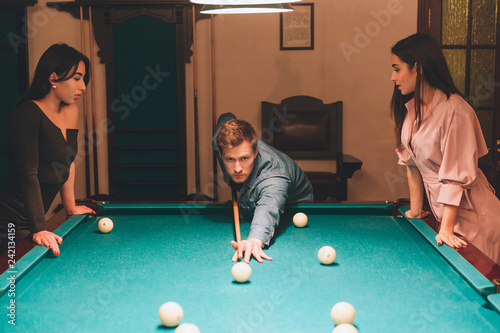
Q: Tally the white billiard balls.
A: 8